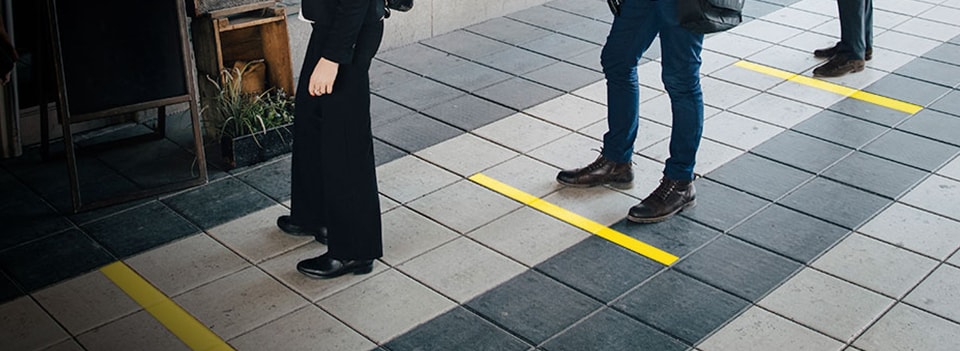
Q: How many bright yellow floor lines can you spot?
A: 3